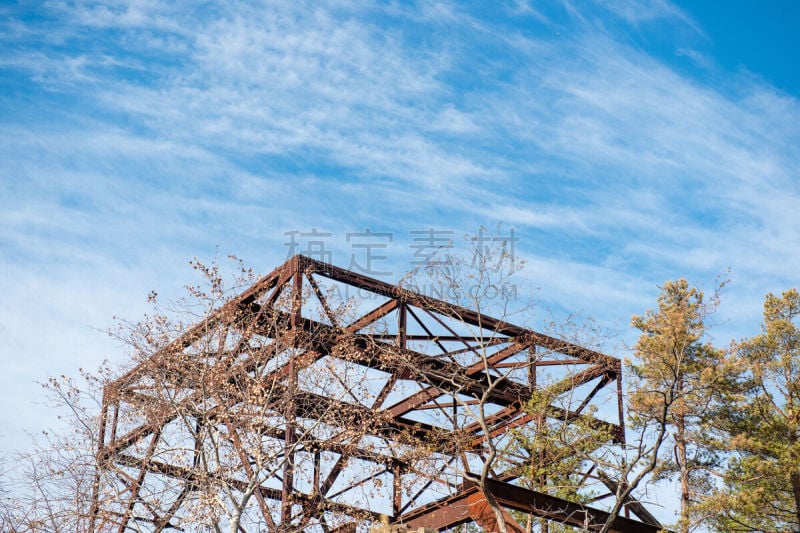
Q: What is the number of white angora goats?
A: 0